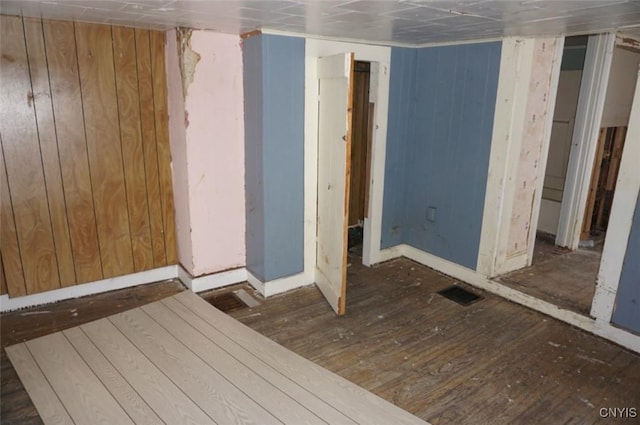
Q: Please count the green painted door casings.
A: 0